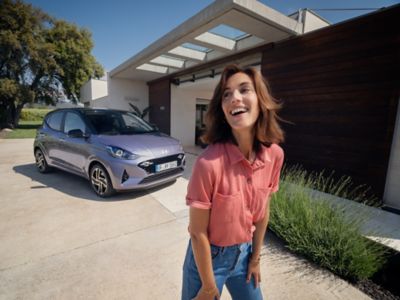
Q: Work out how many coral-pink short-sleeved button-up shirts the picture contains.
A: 1